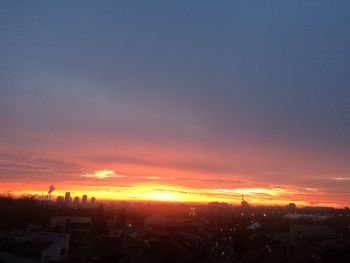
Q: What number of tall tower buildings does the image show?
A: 5